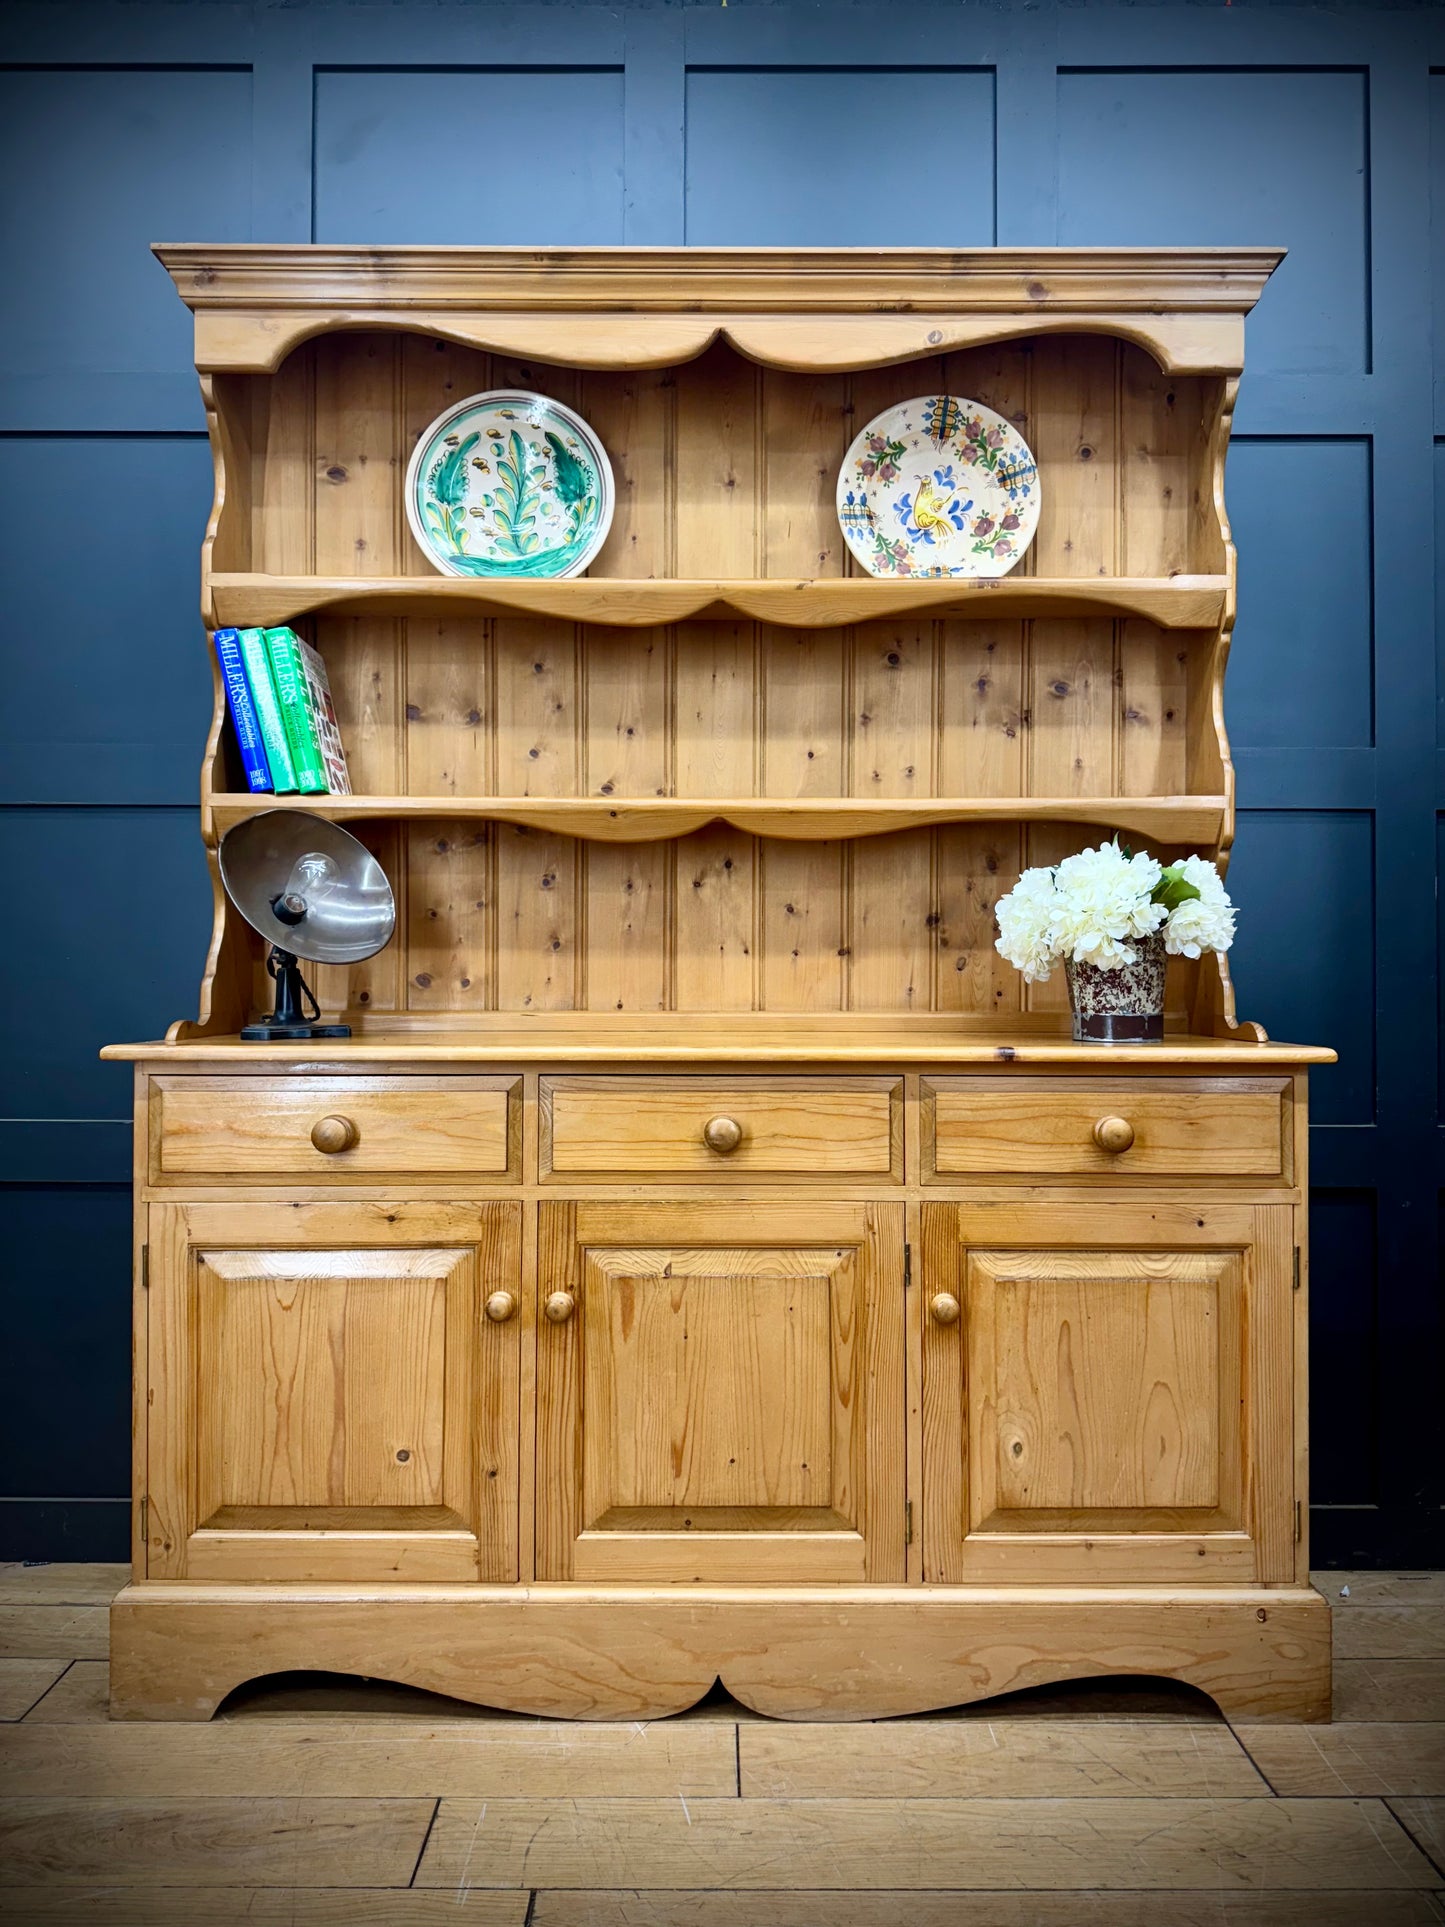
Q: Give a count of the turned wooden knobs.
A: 6